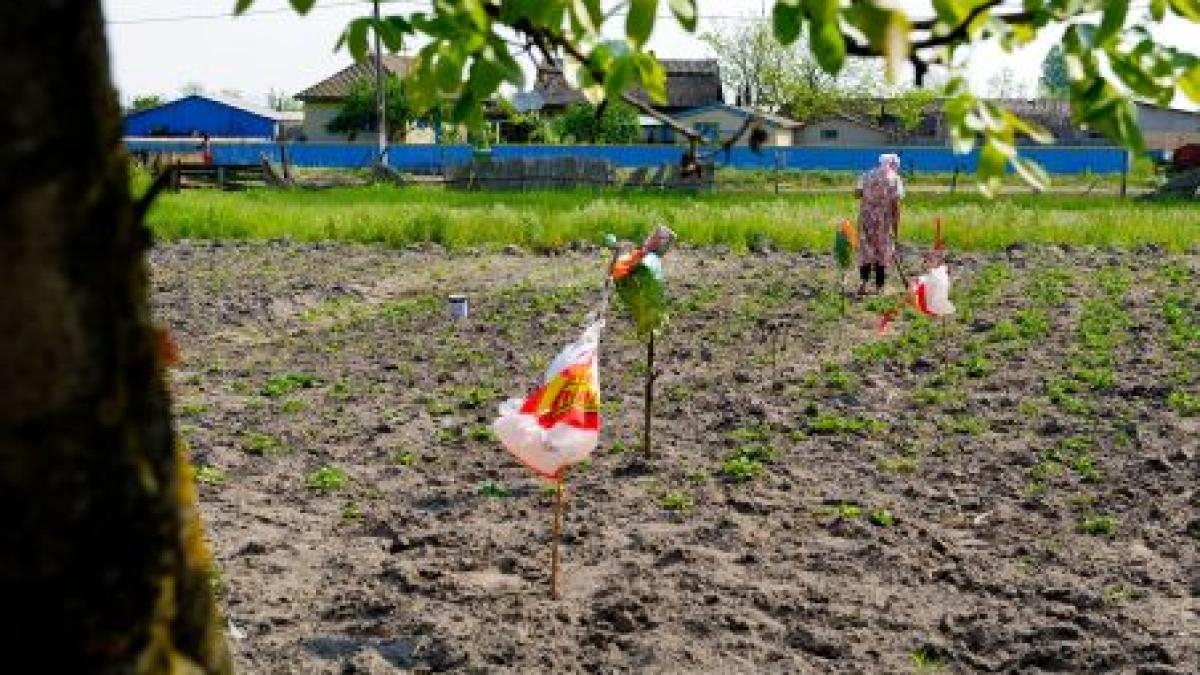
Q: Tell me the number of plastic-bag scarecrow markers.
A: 4